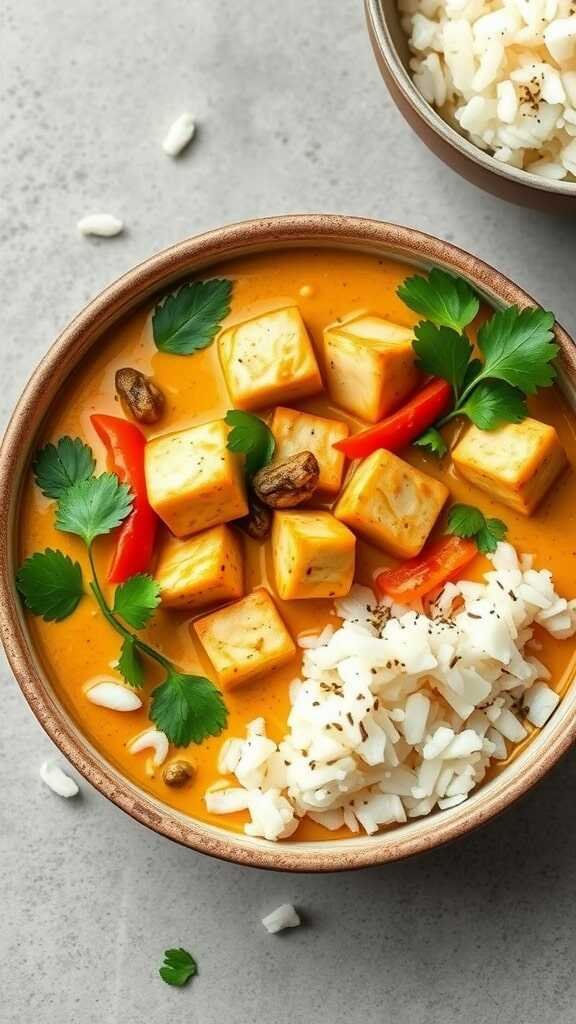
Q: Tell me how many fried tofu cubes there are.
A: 9